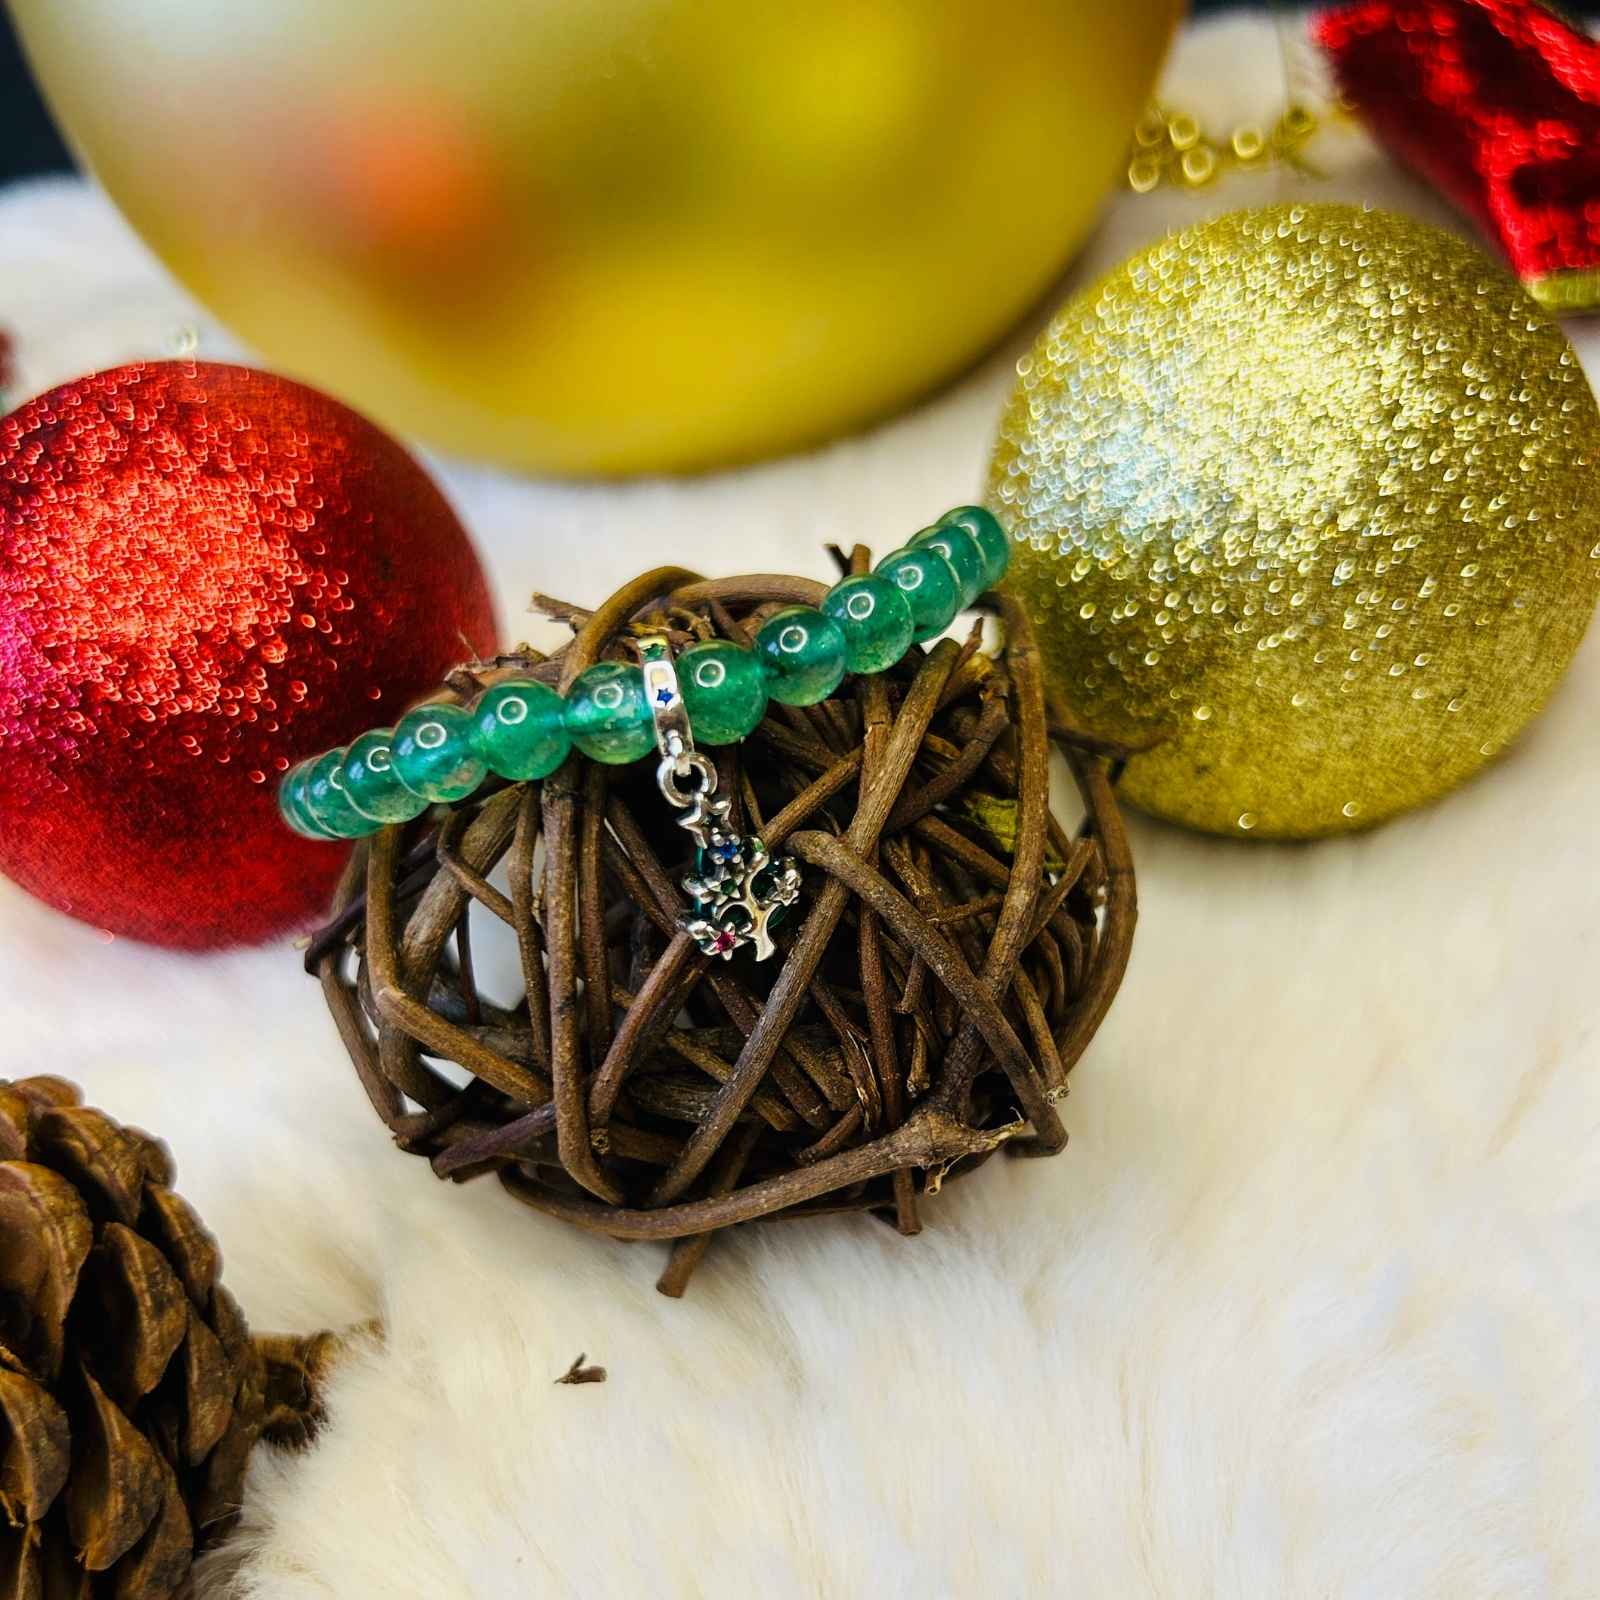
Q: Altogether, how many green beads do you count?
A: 13